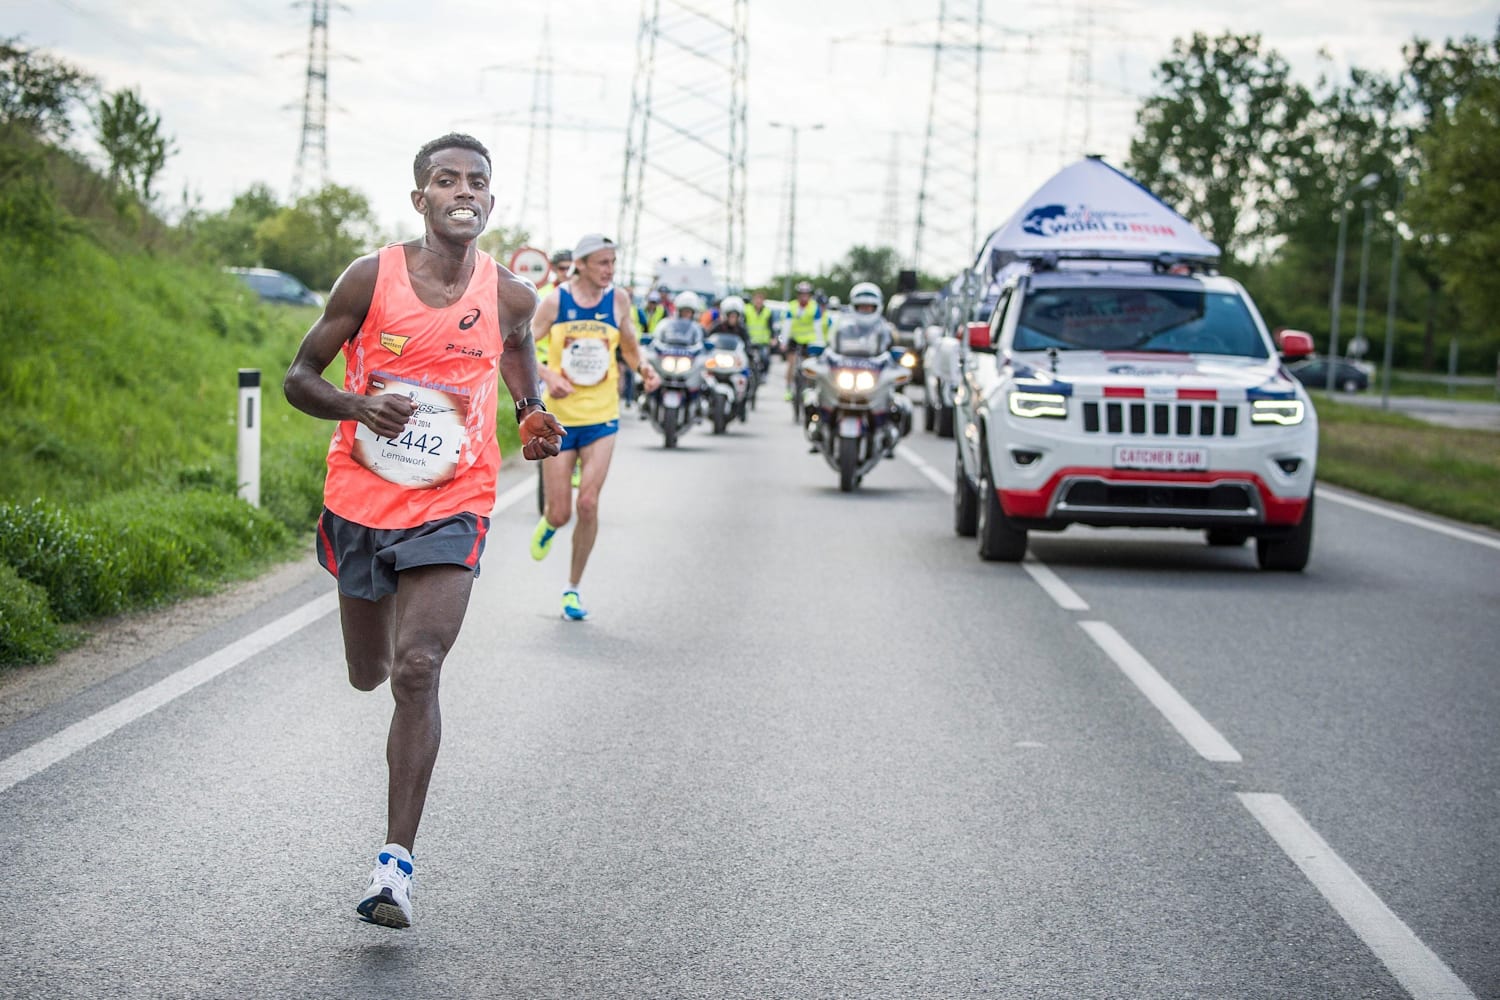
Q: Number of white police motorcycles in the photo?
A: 3